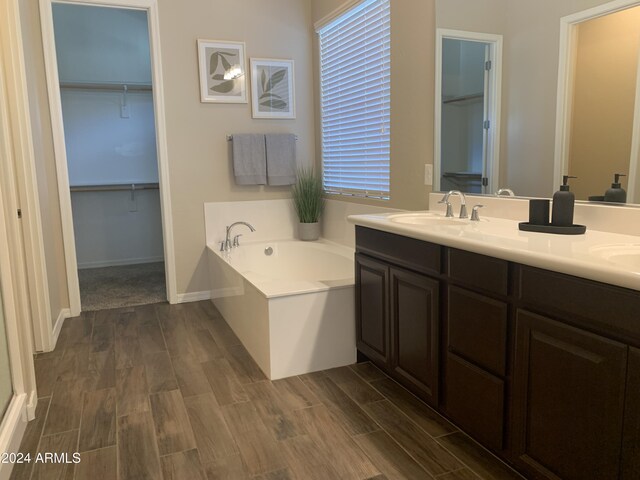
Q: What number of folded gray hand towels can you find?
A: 2